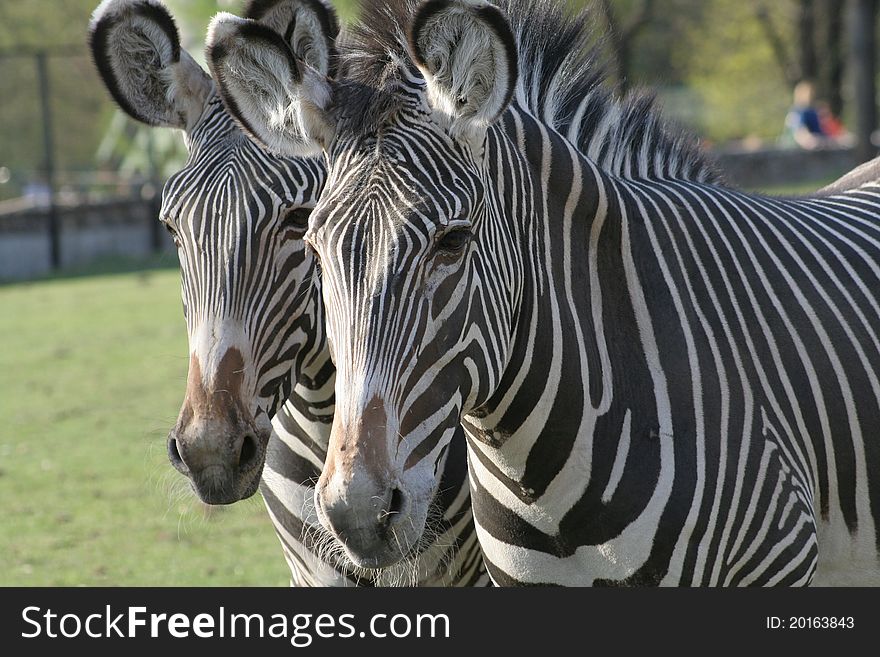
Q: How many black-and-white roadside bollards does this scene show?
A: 0